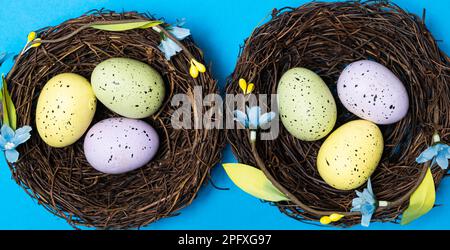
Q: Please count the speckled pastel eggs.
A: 6